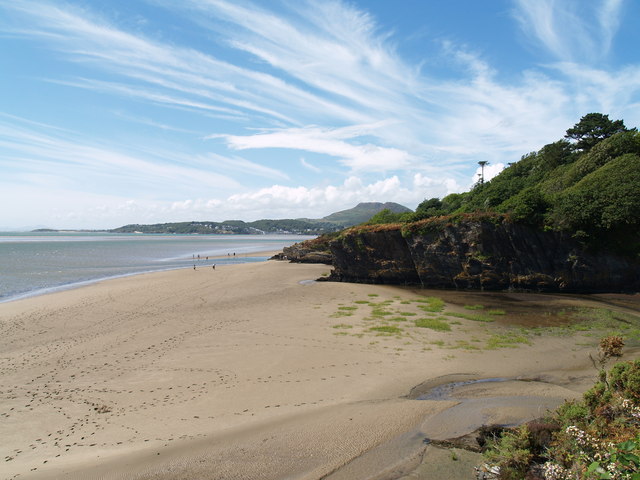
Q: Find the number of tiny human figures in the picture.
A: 7